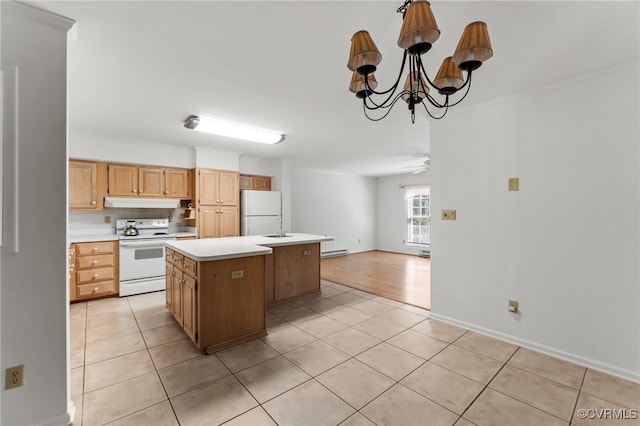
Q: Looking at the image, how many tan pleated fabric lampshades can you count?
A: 6